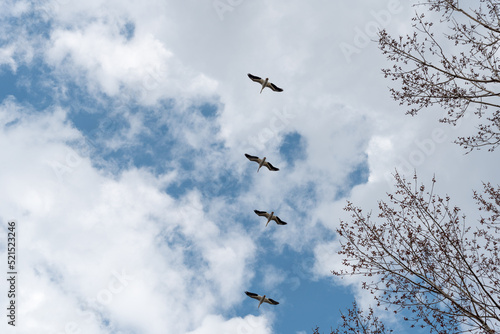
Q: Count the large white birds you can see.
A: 4